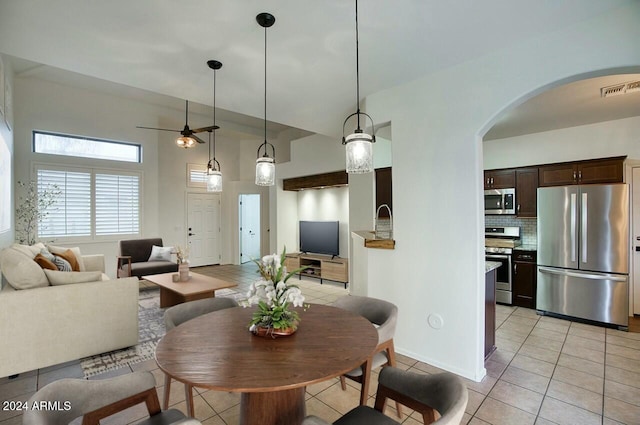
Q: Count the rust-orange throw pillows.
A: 2